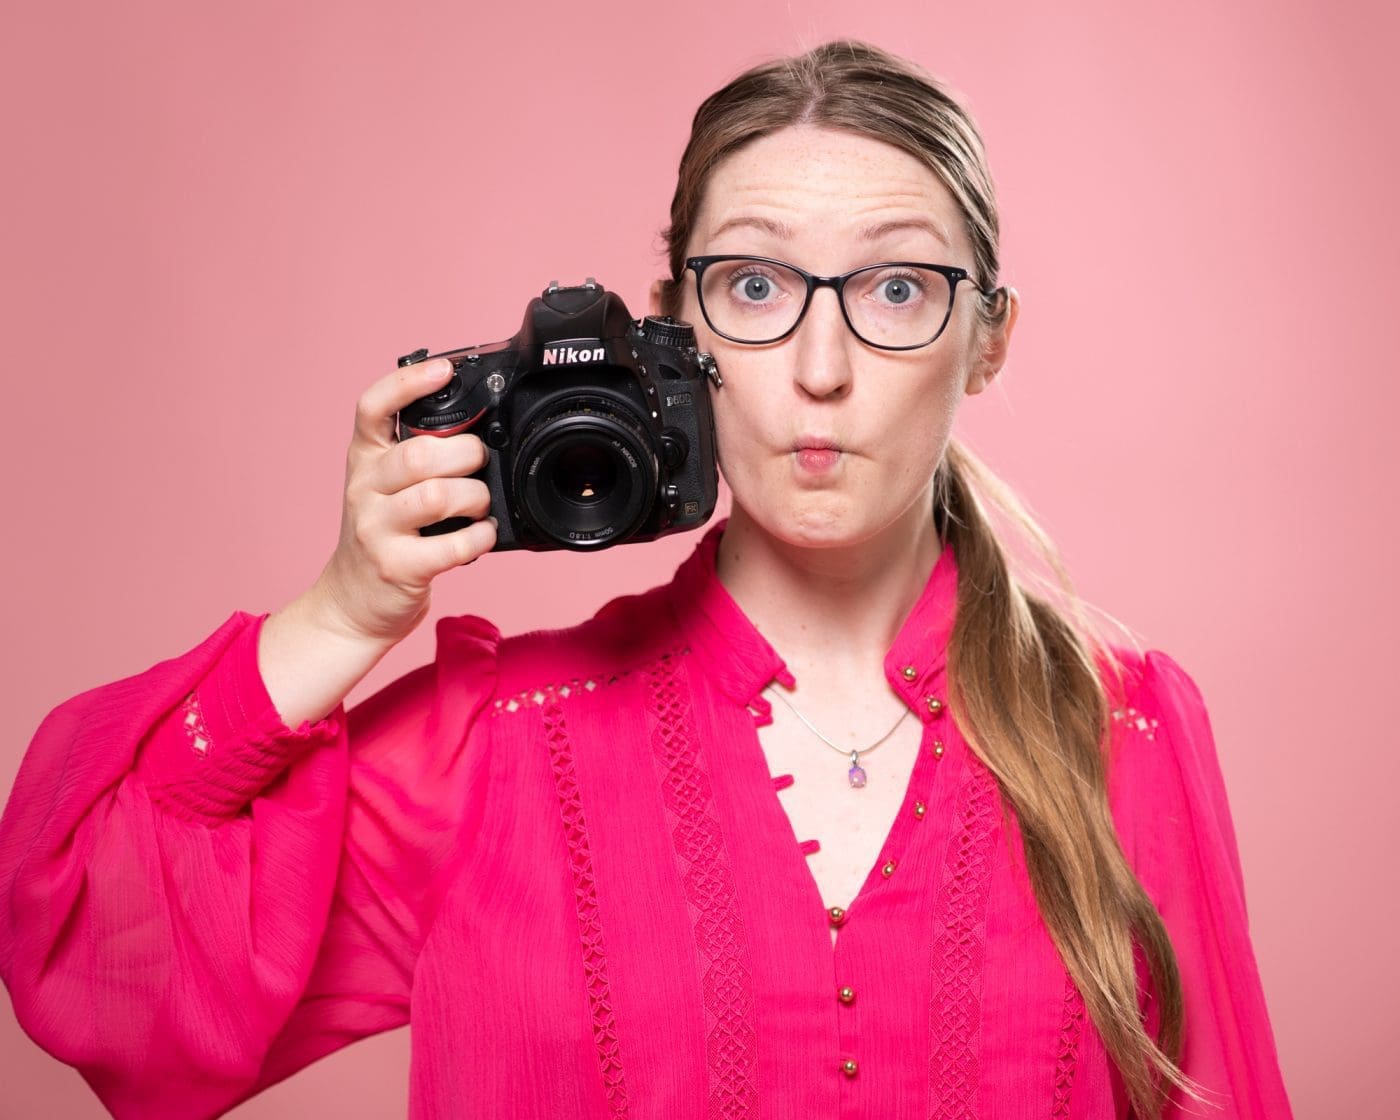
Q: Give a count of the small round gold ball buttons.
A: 8